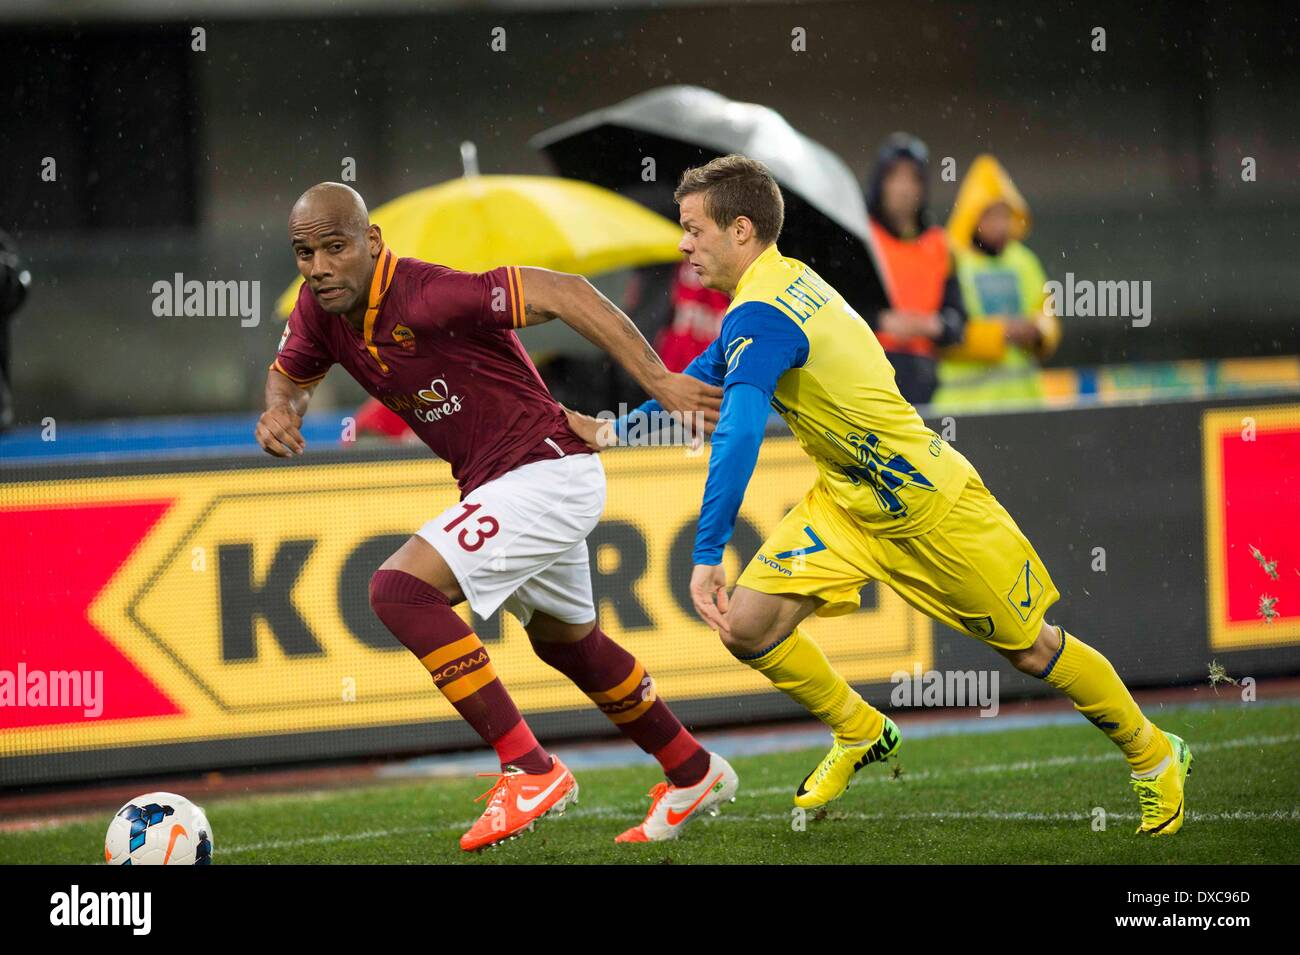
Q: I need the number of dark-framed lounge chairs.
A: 0